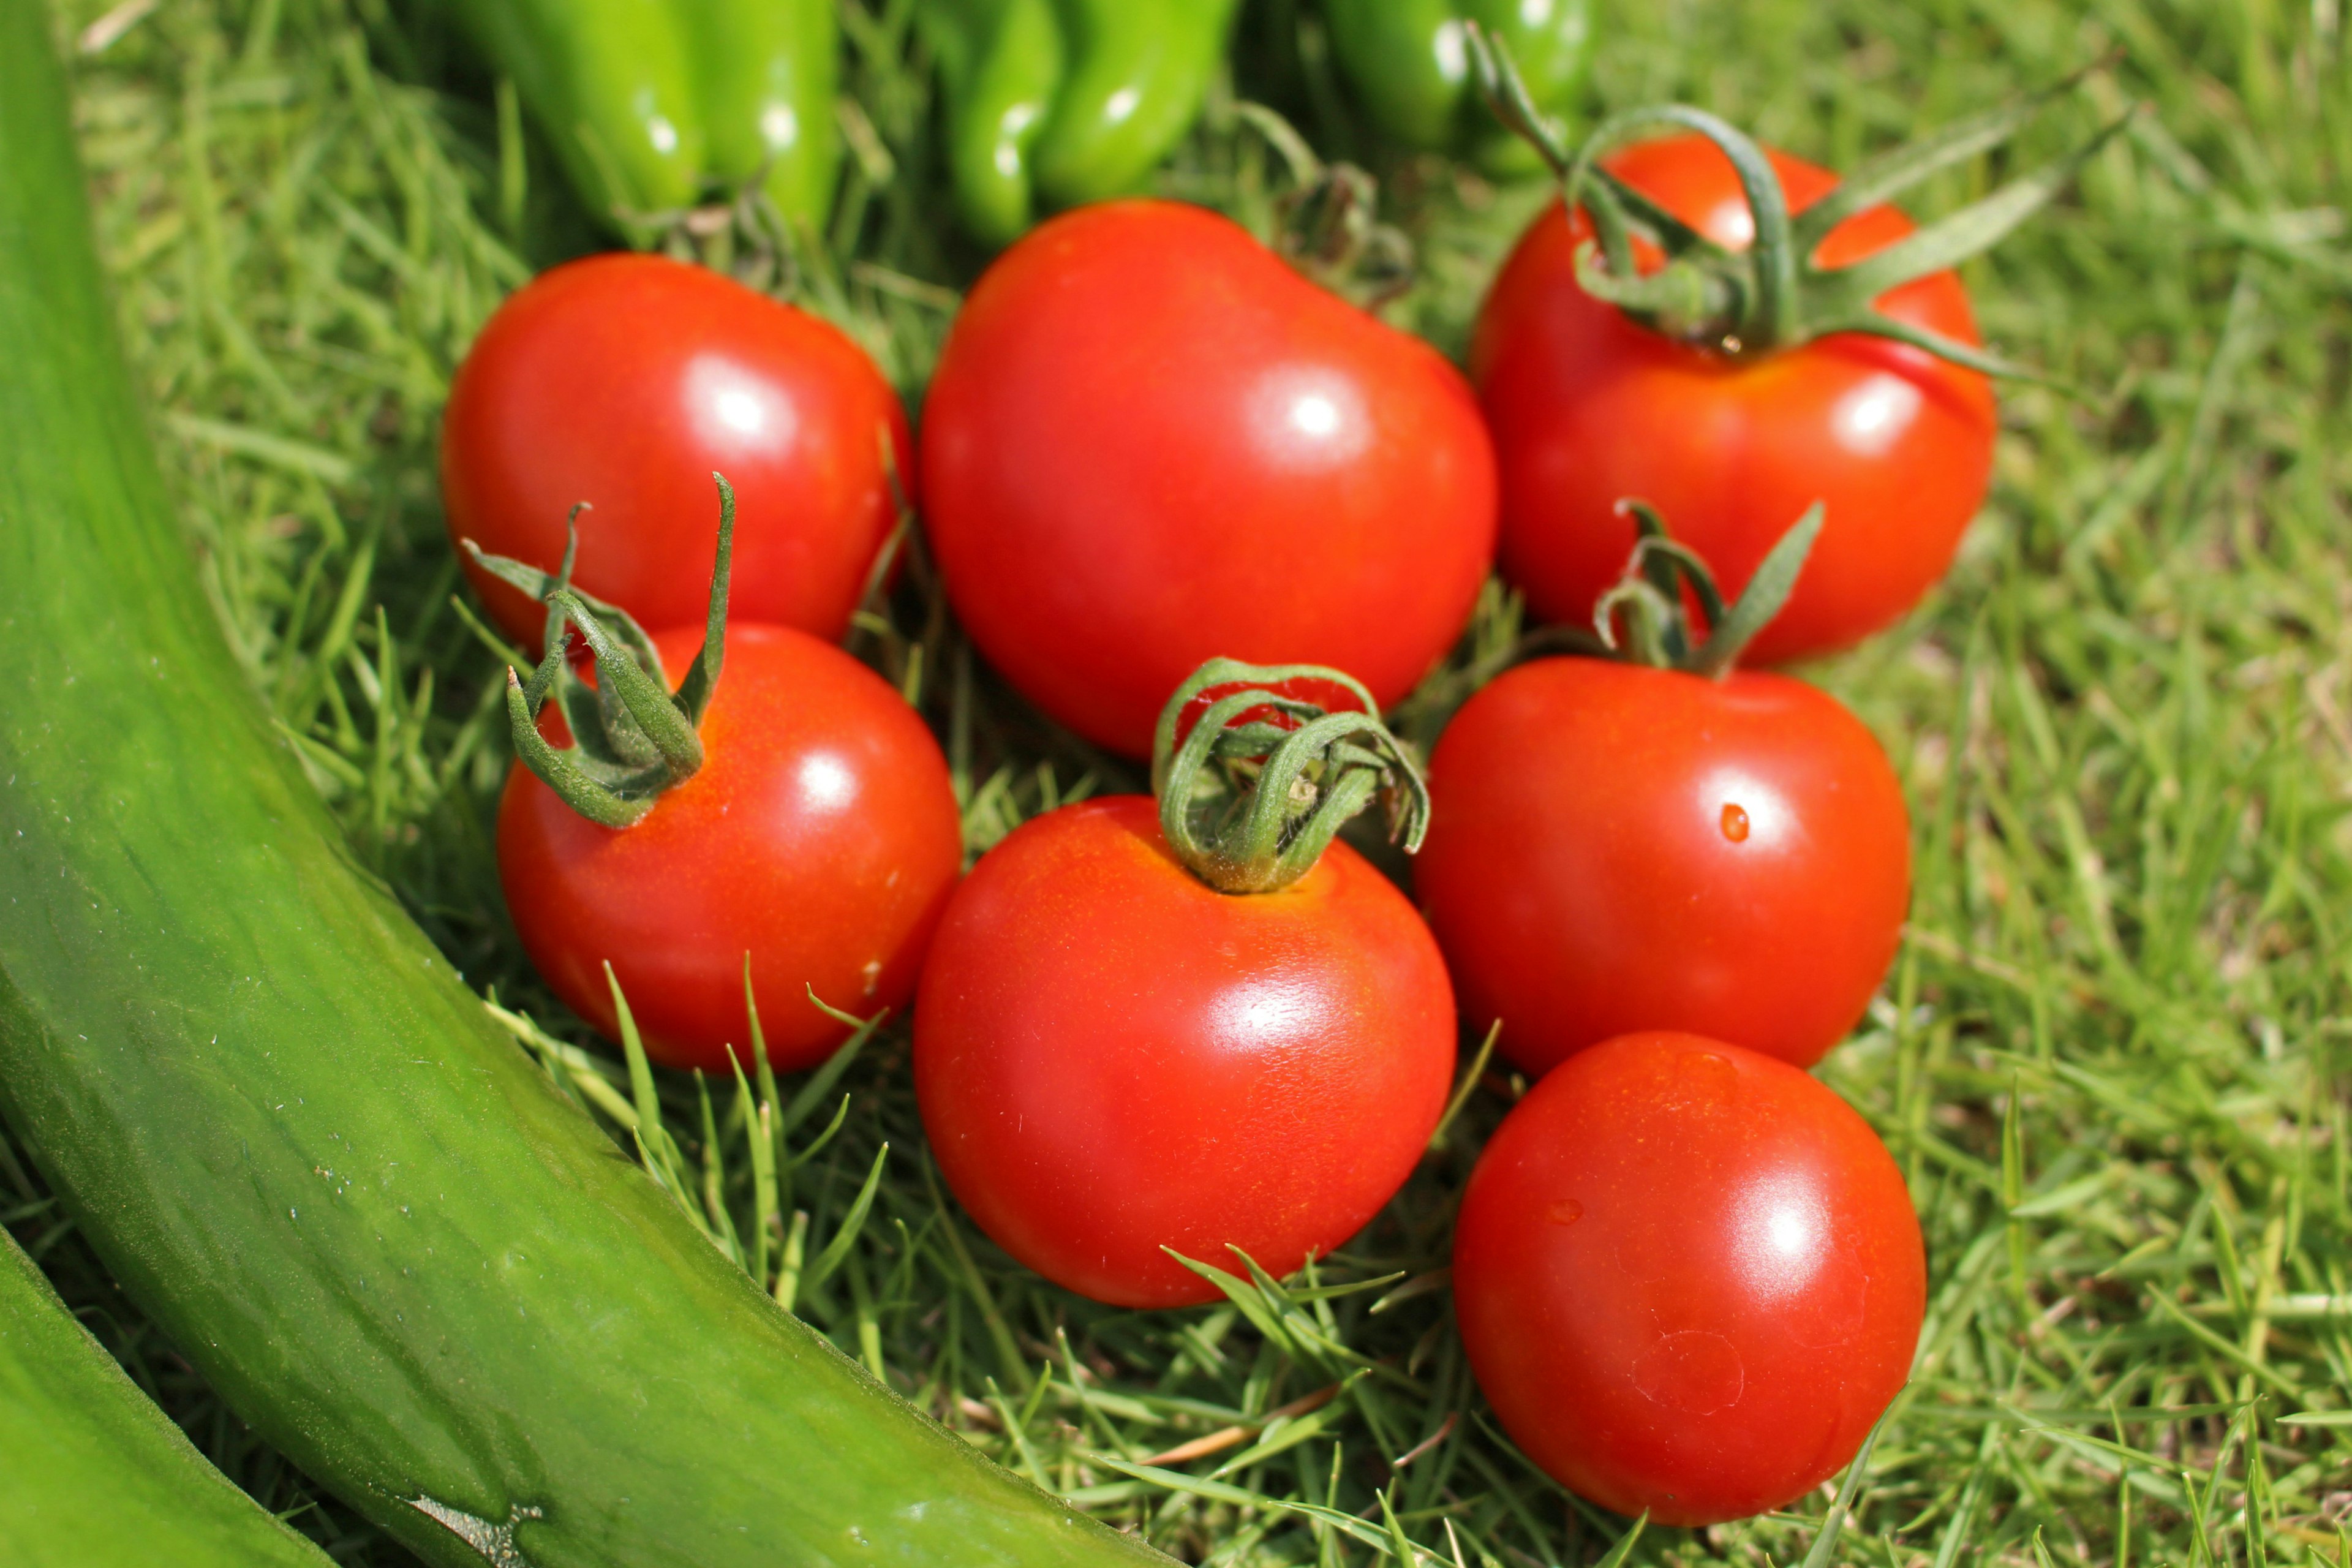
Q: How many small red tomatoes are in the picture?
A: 7